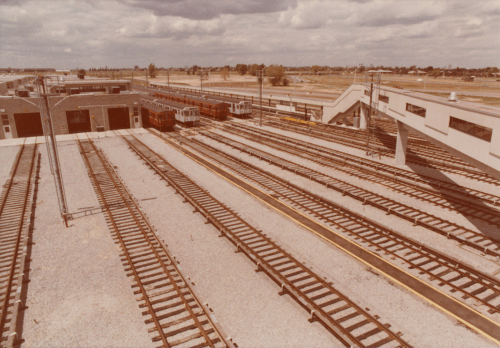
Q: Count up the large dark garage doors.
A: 3